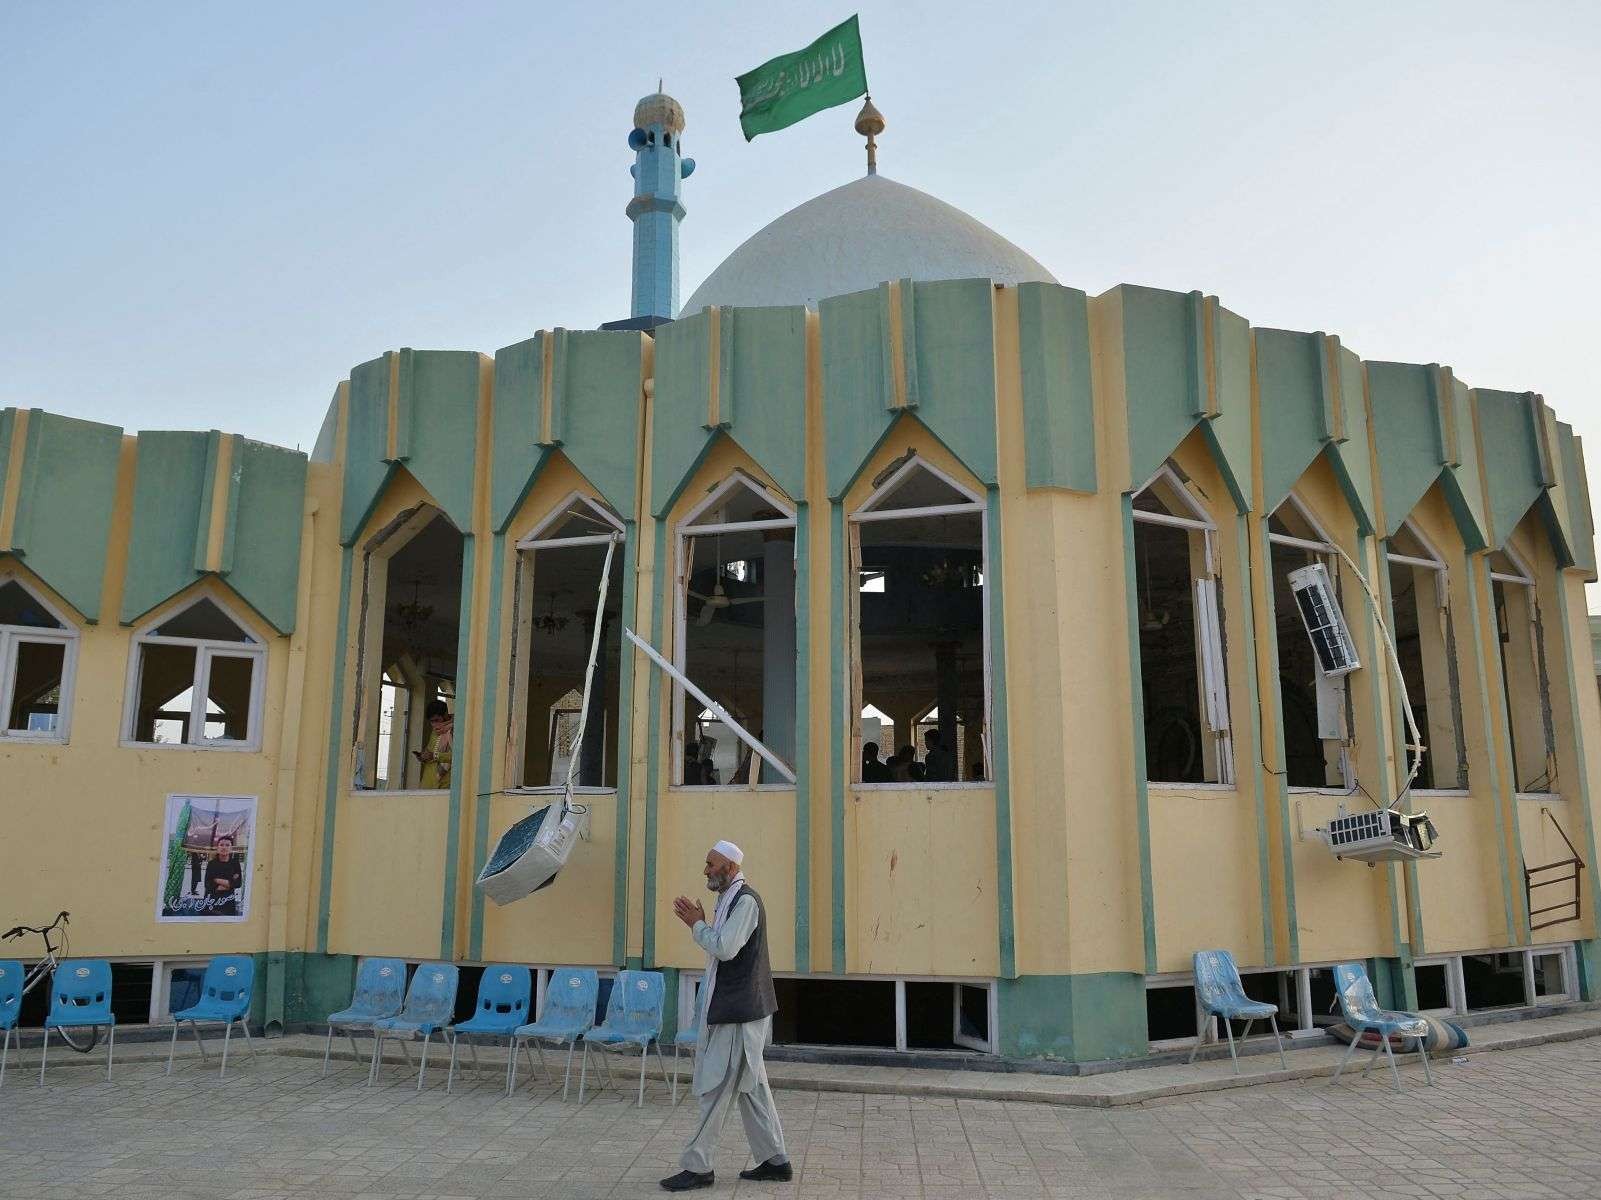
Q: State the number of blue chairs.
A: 11